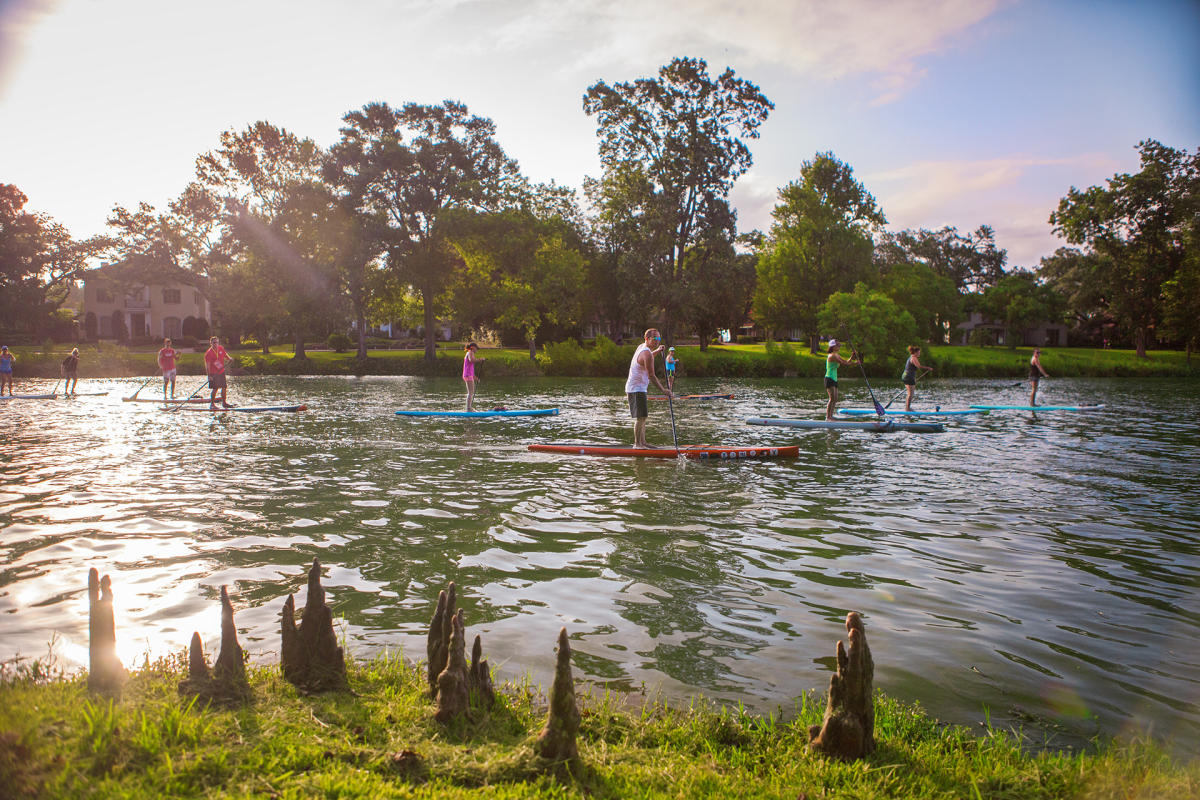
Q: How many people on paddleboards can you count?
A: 10